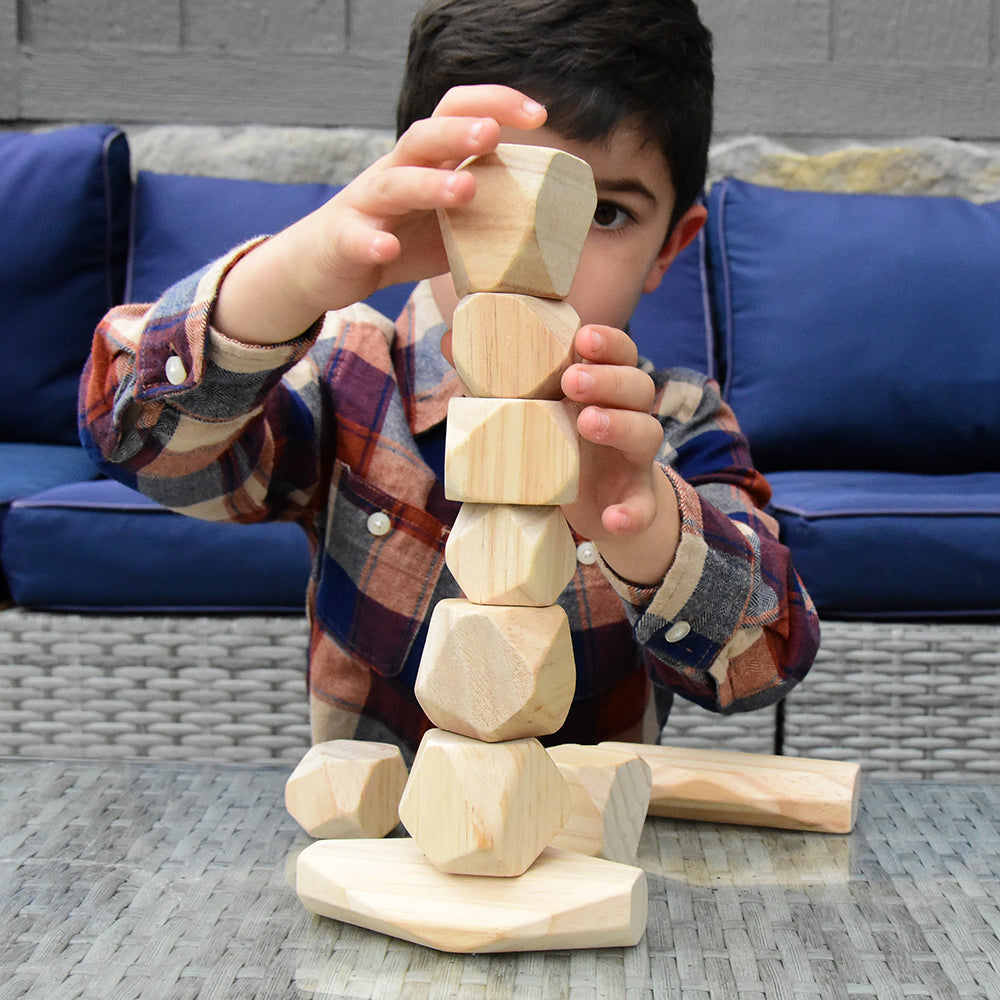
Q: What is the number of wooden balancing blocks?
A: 10